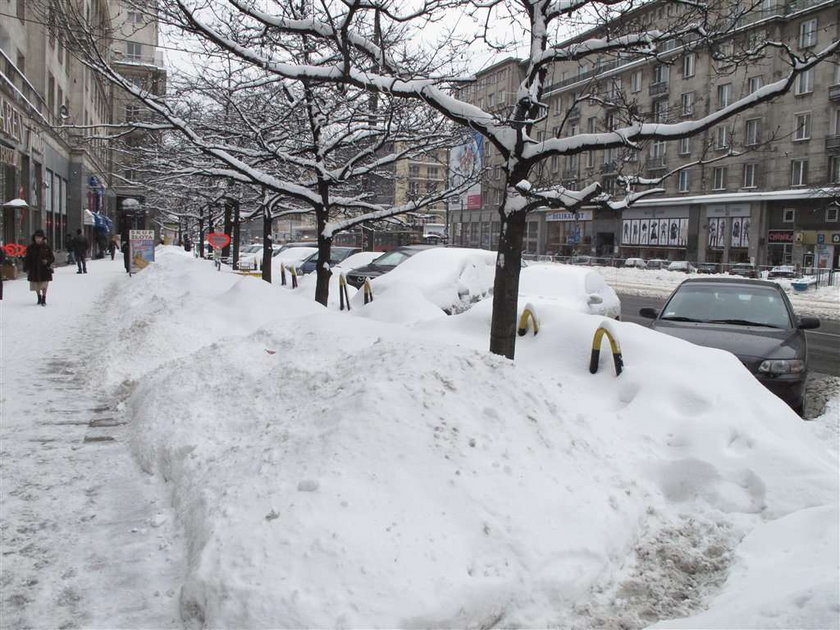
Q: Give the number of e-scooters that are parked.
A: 0